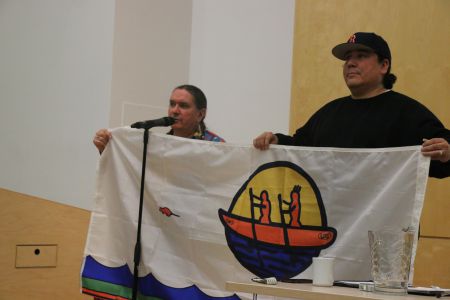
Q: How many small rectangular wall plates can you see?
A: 1